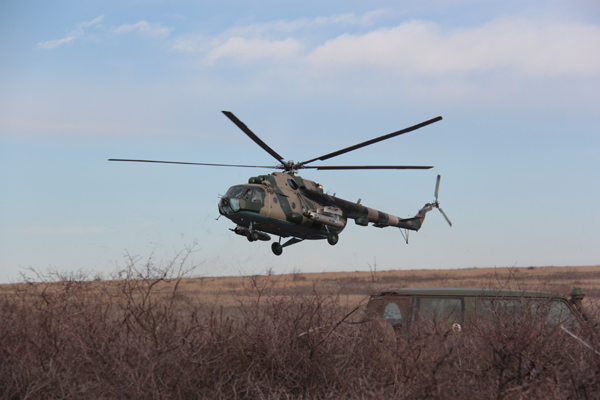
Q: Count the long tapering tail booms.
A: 1